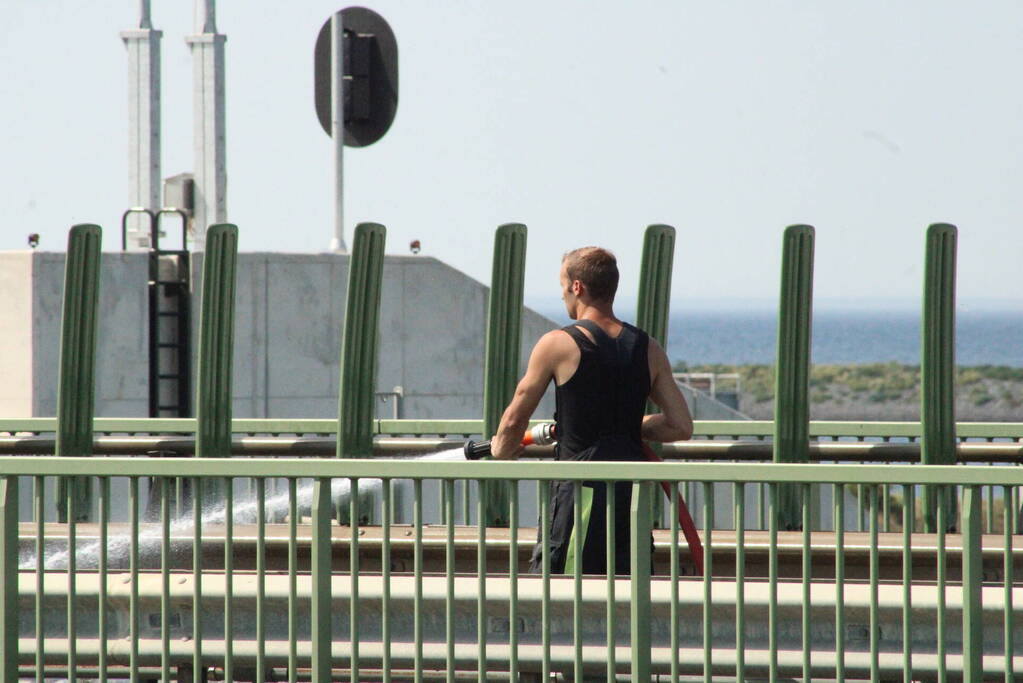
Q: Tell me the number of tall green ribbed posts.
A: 7